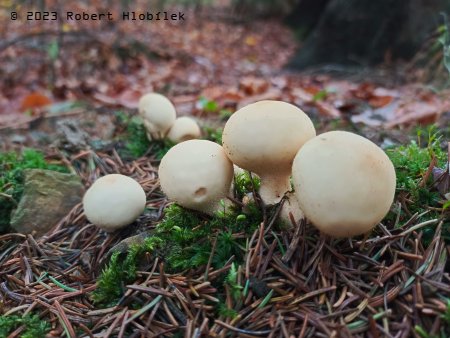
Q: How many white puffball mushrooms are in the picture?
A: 6